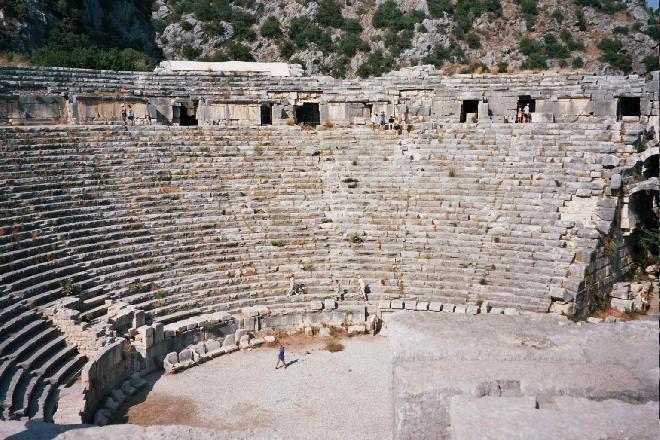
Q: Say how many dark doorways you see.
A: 6